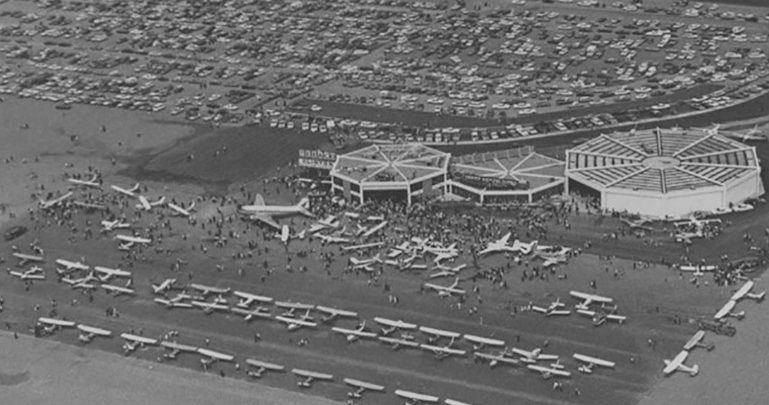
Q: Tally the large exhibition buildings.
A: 3